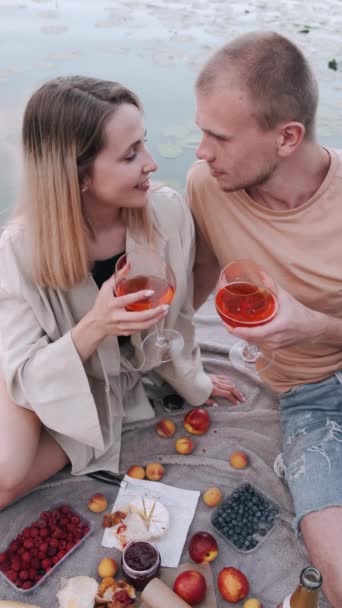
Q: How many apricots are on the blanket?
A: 9